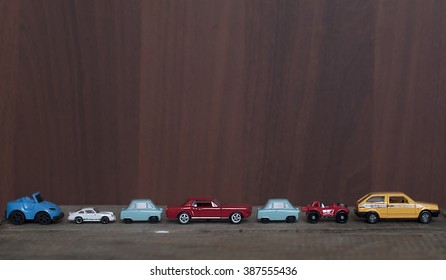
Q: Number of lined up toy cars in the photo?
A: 7